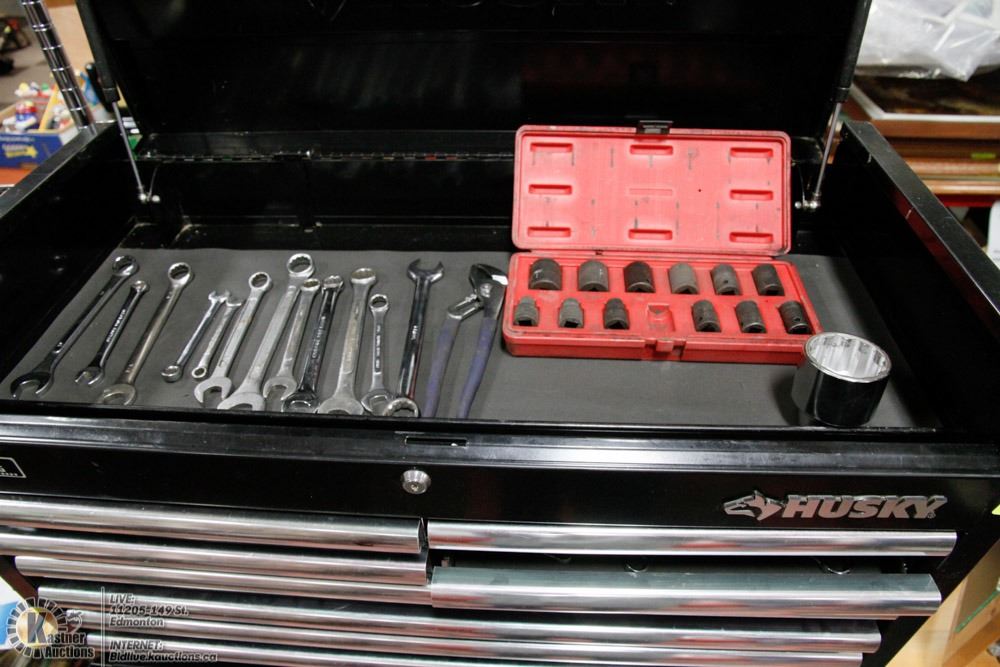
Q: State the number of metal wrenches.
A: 12